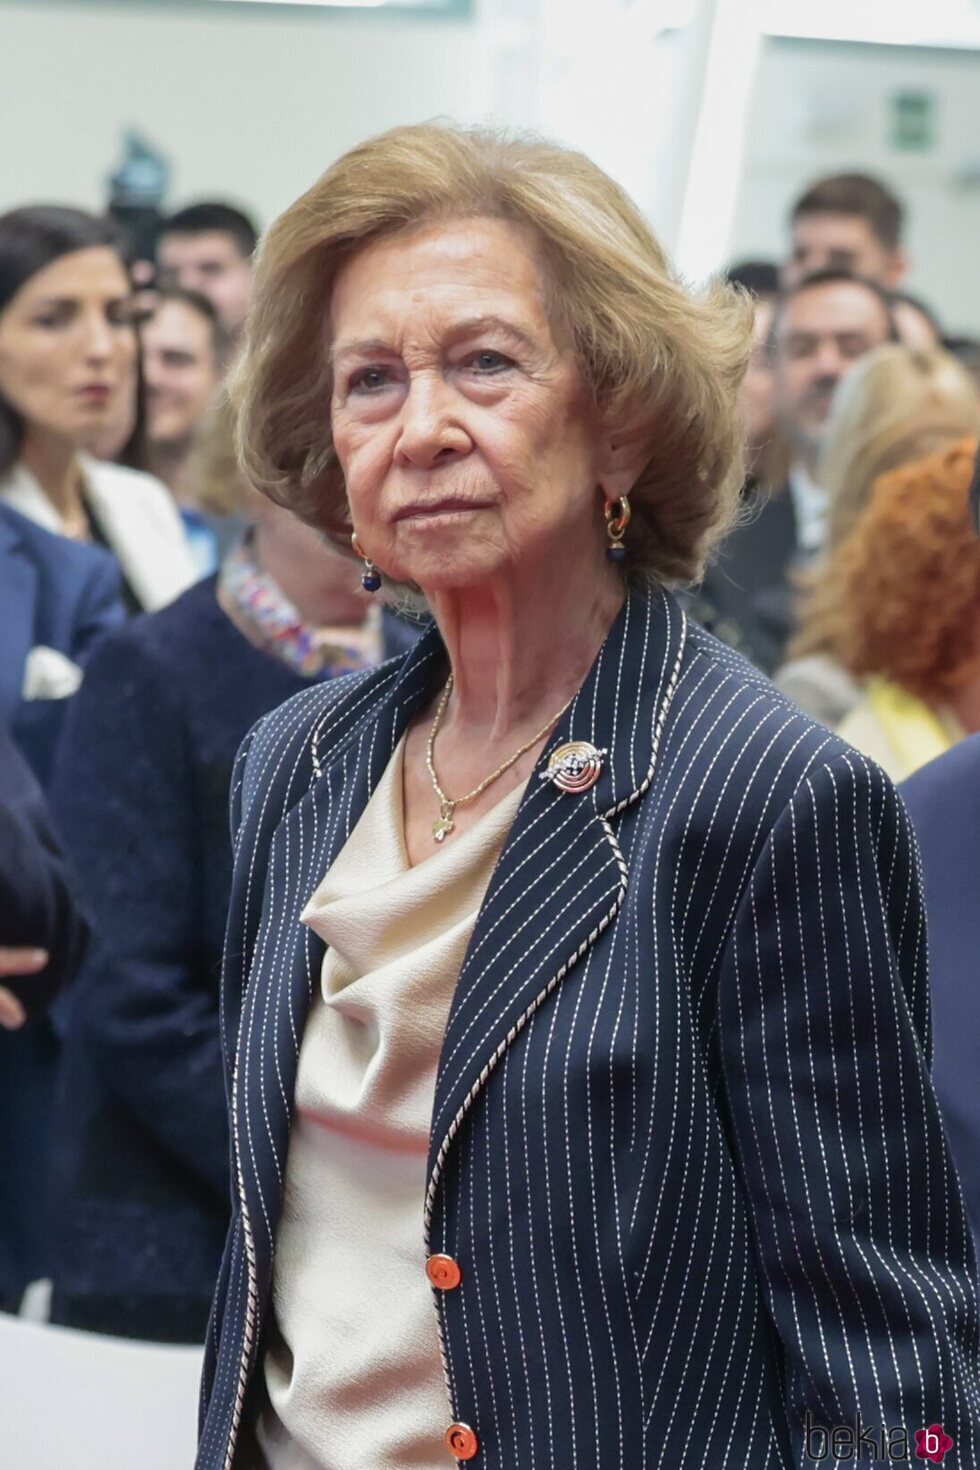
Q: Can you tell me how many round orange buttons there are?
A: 2